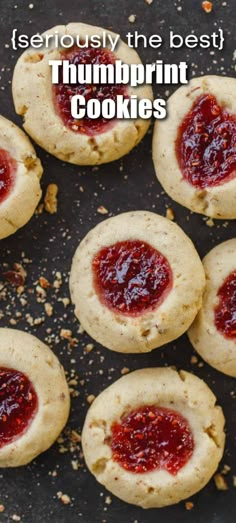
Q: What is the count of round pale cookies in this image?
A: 7